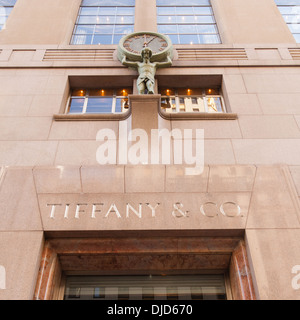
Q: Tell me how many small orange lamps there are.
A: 6